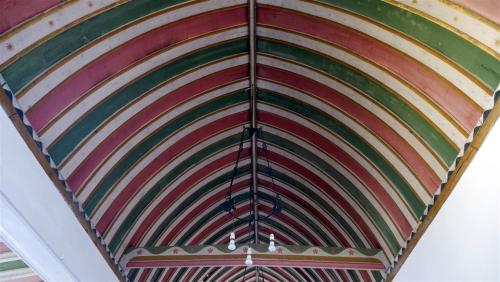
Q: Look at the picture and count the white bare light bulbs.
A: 3